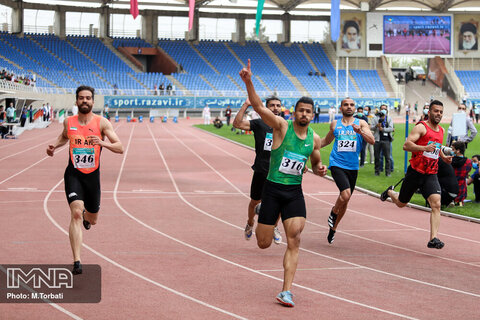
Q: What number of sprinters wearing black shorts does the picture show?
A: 5